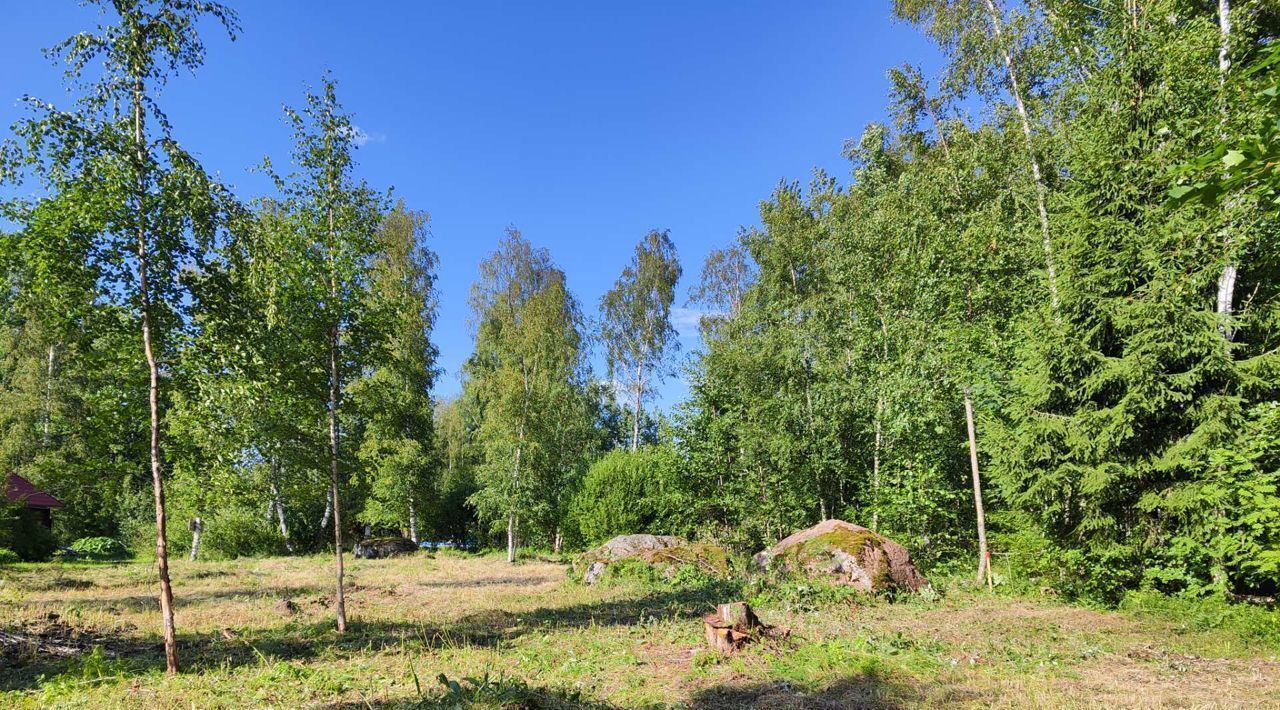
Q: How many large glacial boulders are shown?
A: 2